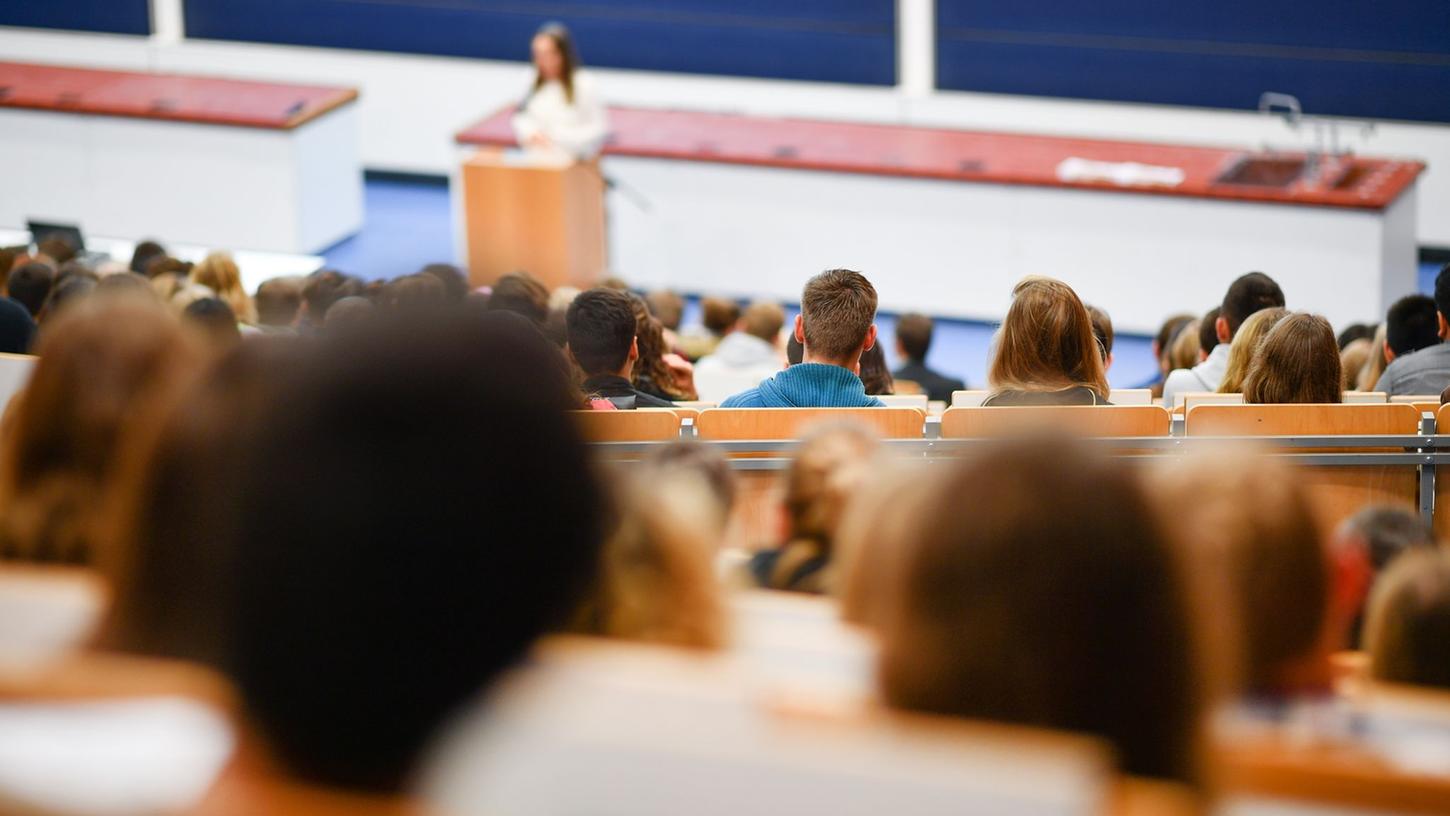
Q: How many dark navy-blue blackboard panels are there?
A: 3